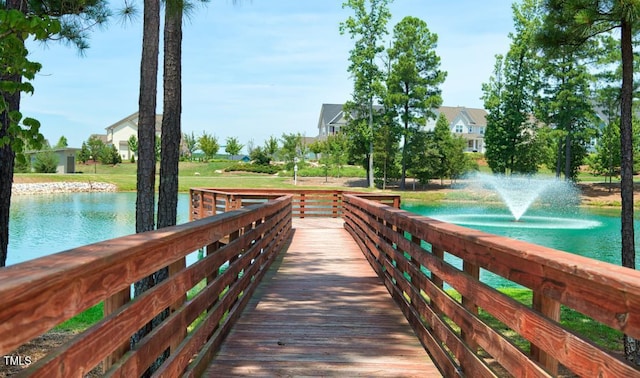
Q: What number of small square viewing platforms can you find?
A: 1